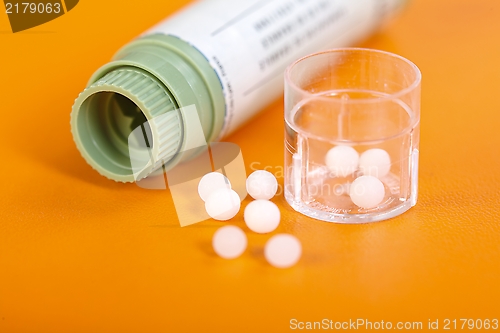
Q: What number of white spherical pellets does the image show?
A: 9